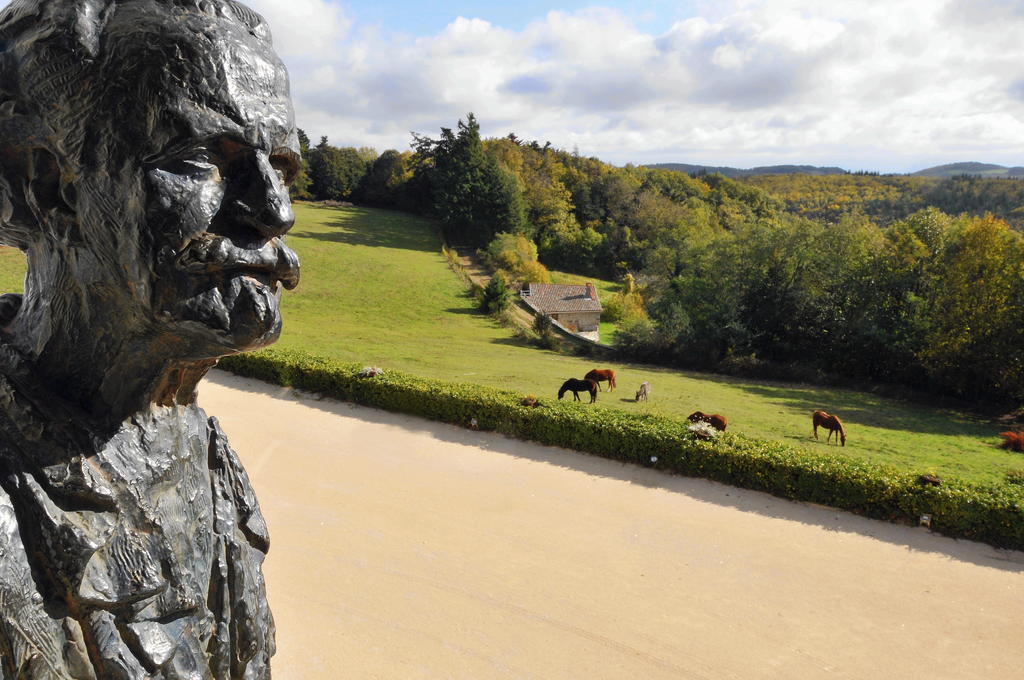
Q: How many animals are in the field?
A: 5